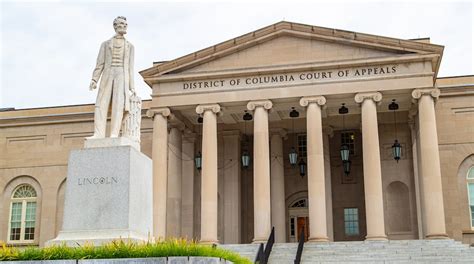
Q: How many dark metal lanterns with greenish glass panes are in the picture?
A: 7